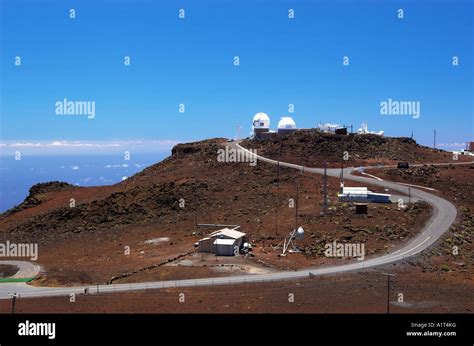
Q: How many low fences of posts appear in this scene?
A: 1